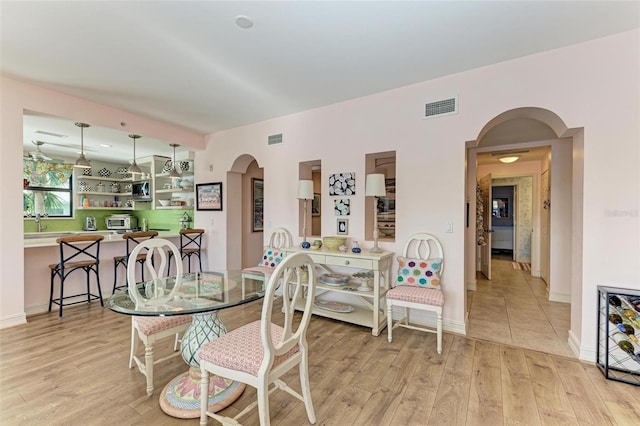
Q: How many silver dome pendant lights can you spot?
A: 3